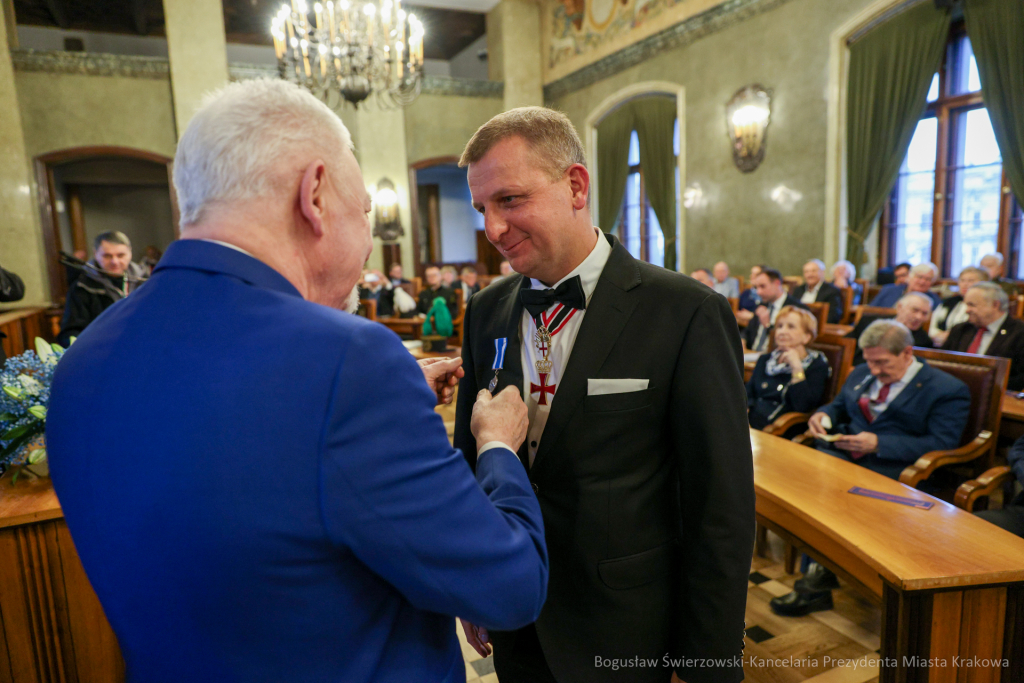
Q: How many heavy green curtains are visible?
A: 4